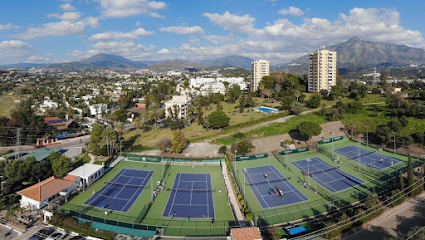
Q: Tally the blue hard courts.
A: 5